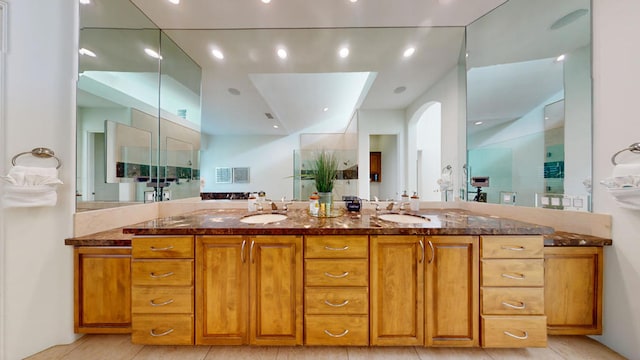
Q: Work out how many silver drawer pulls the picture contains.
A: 12